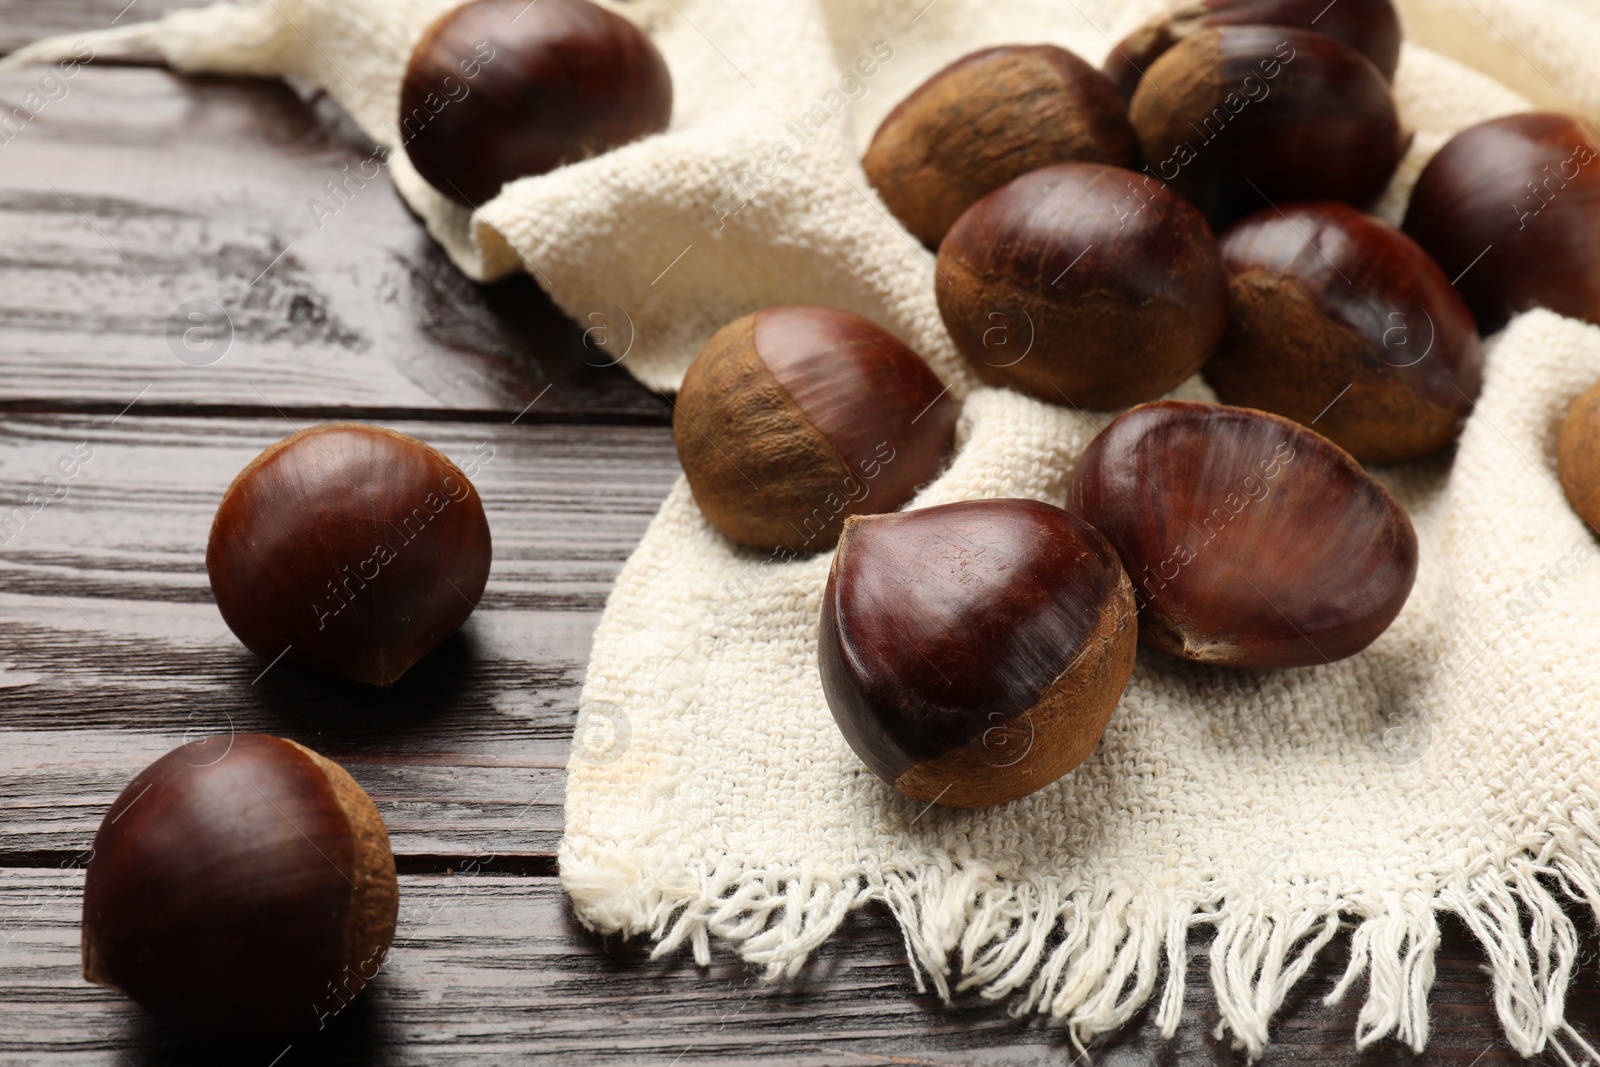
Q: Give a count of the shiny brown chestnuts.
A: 13